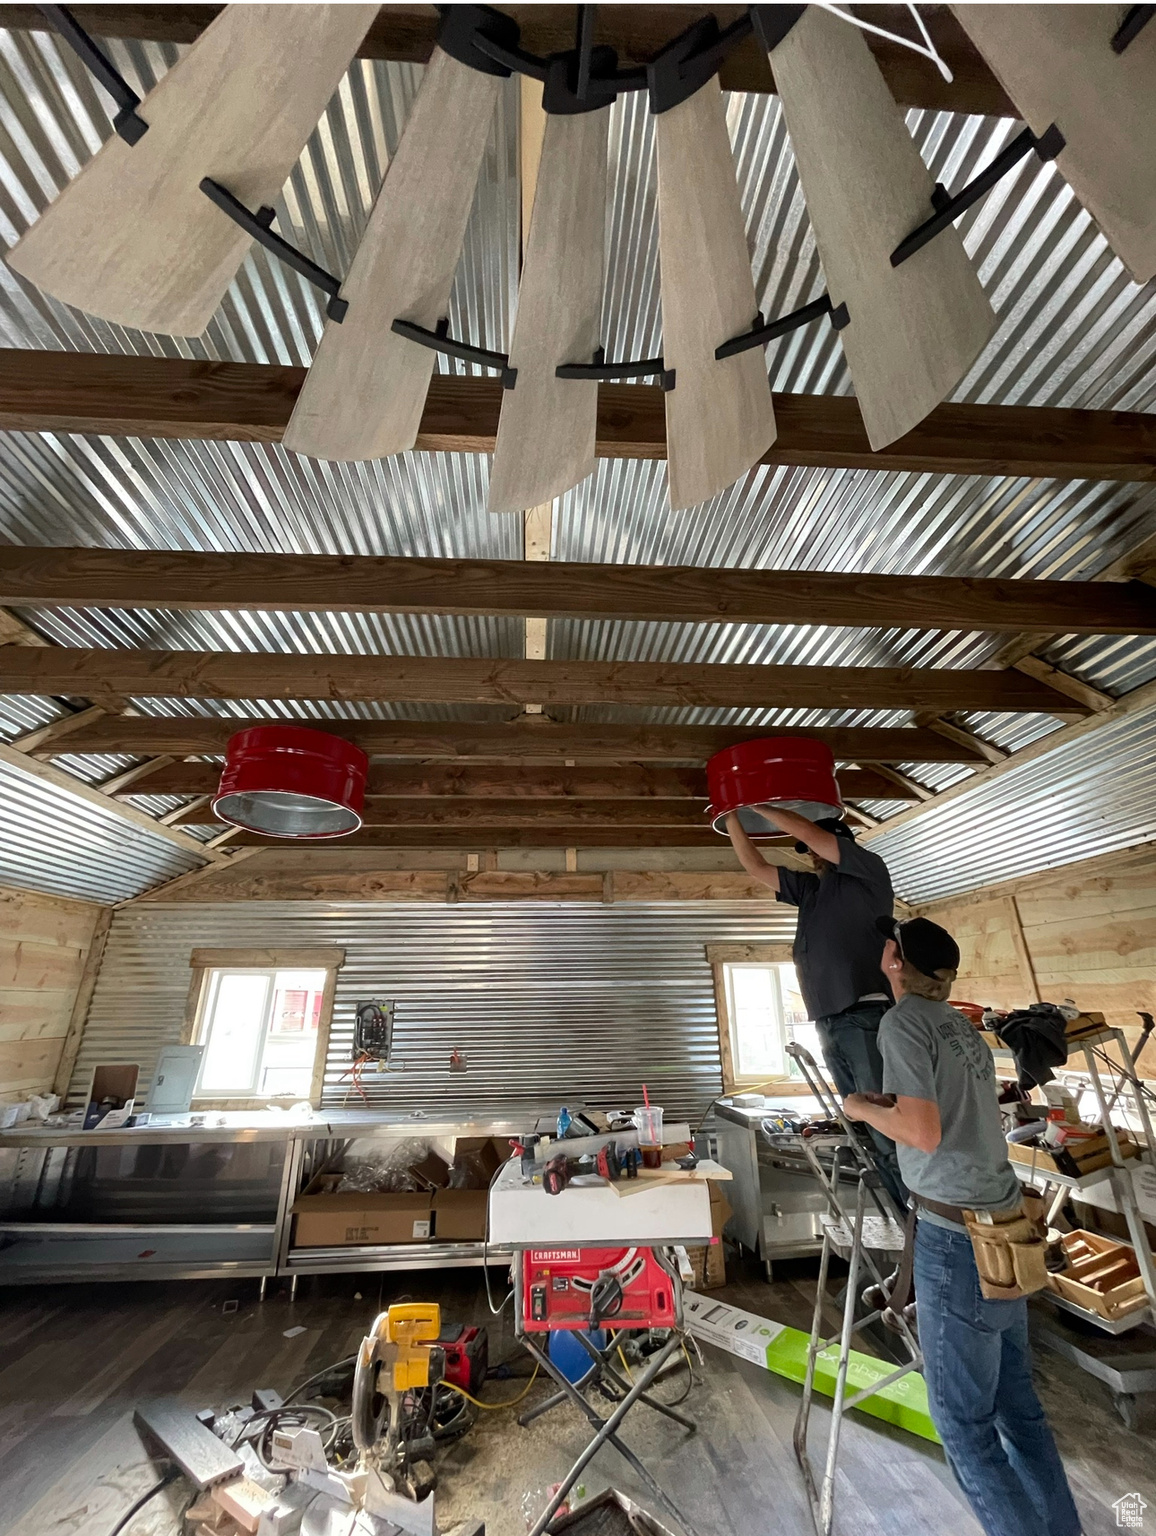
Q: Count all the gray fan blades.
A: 6